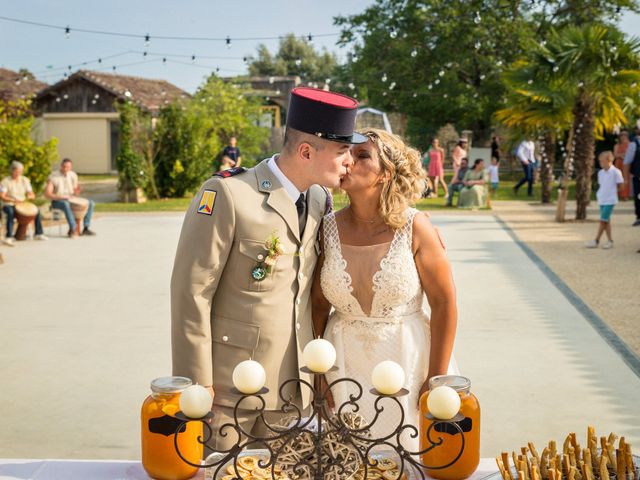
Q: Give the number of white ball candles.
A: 5